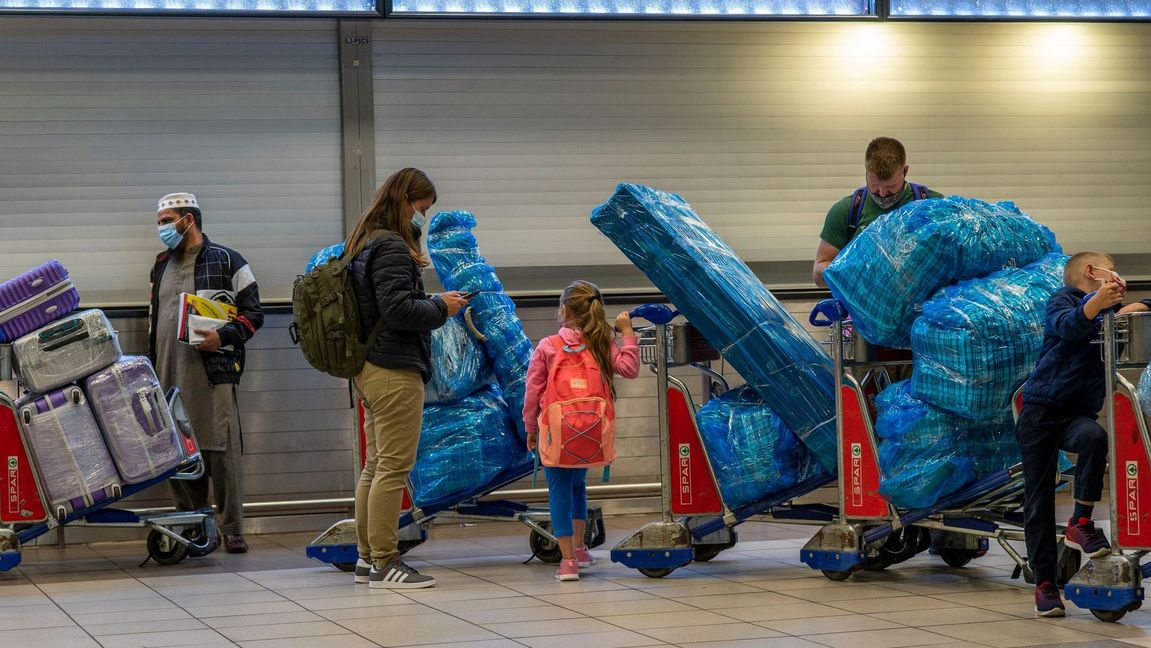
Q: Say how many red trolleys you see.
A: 5